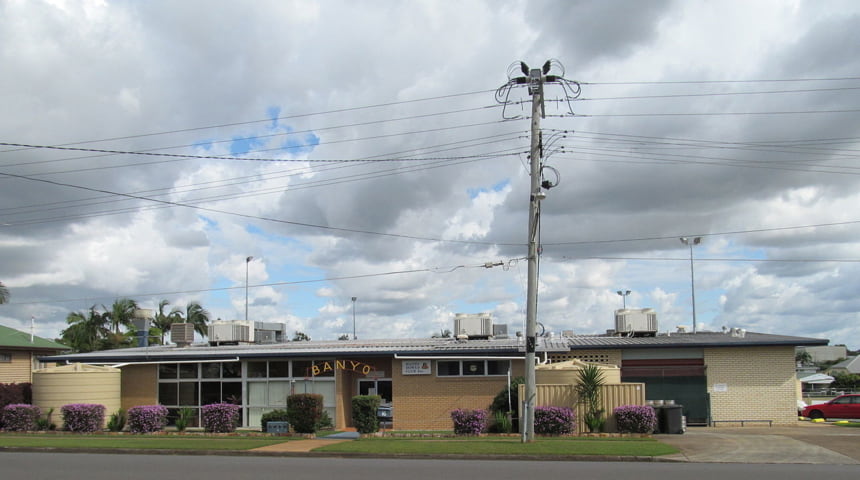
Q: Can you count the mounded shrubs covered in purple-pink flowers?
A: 7